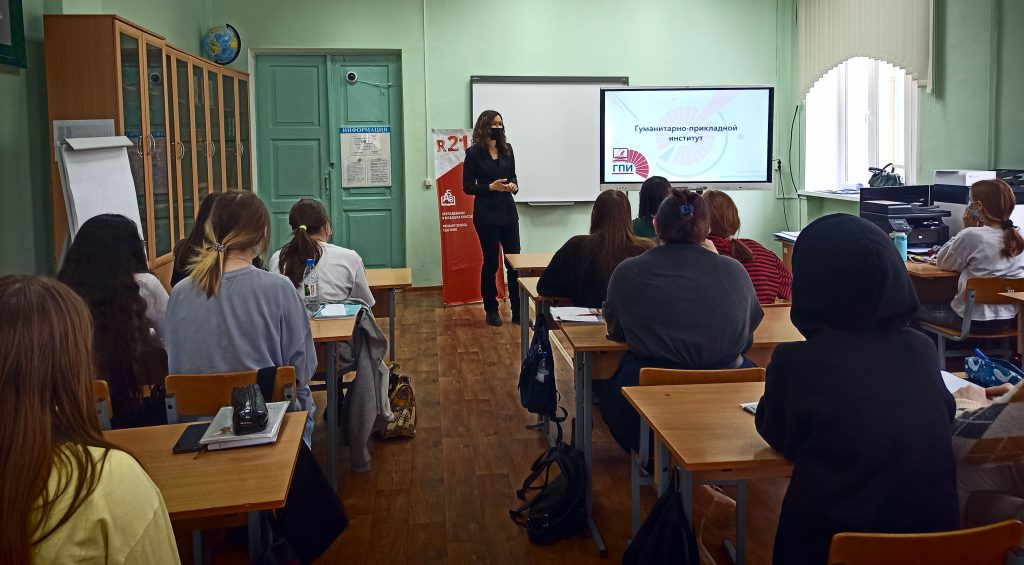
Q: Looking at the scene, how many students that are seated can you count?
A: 12